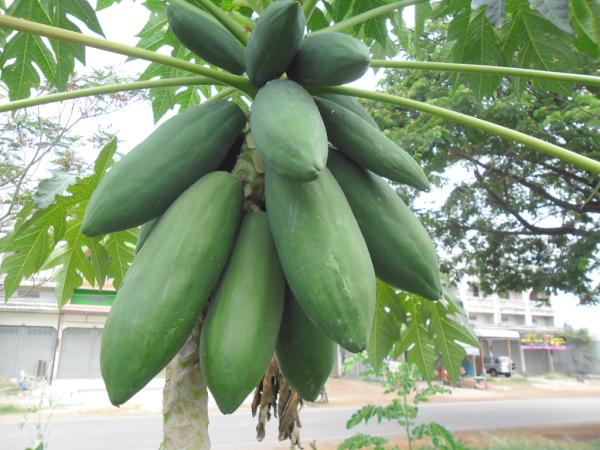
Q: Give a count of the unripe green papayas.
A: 13